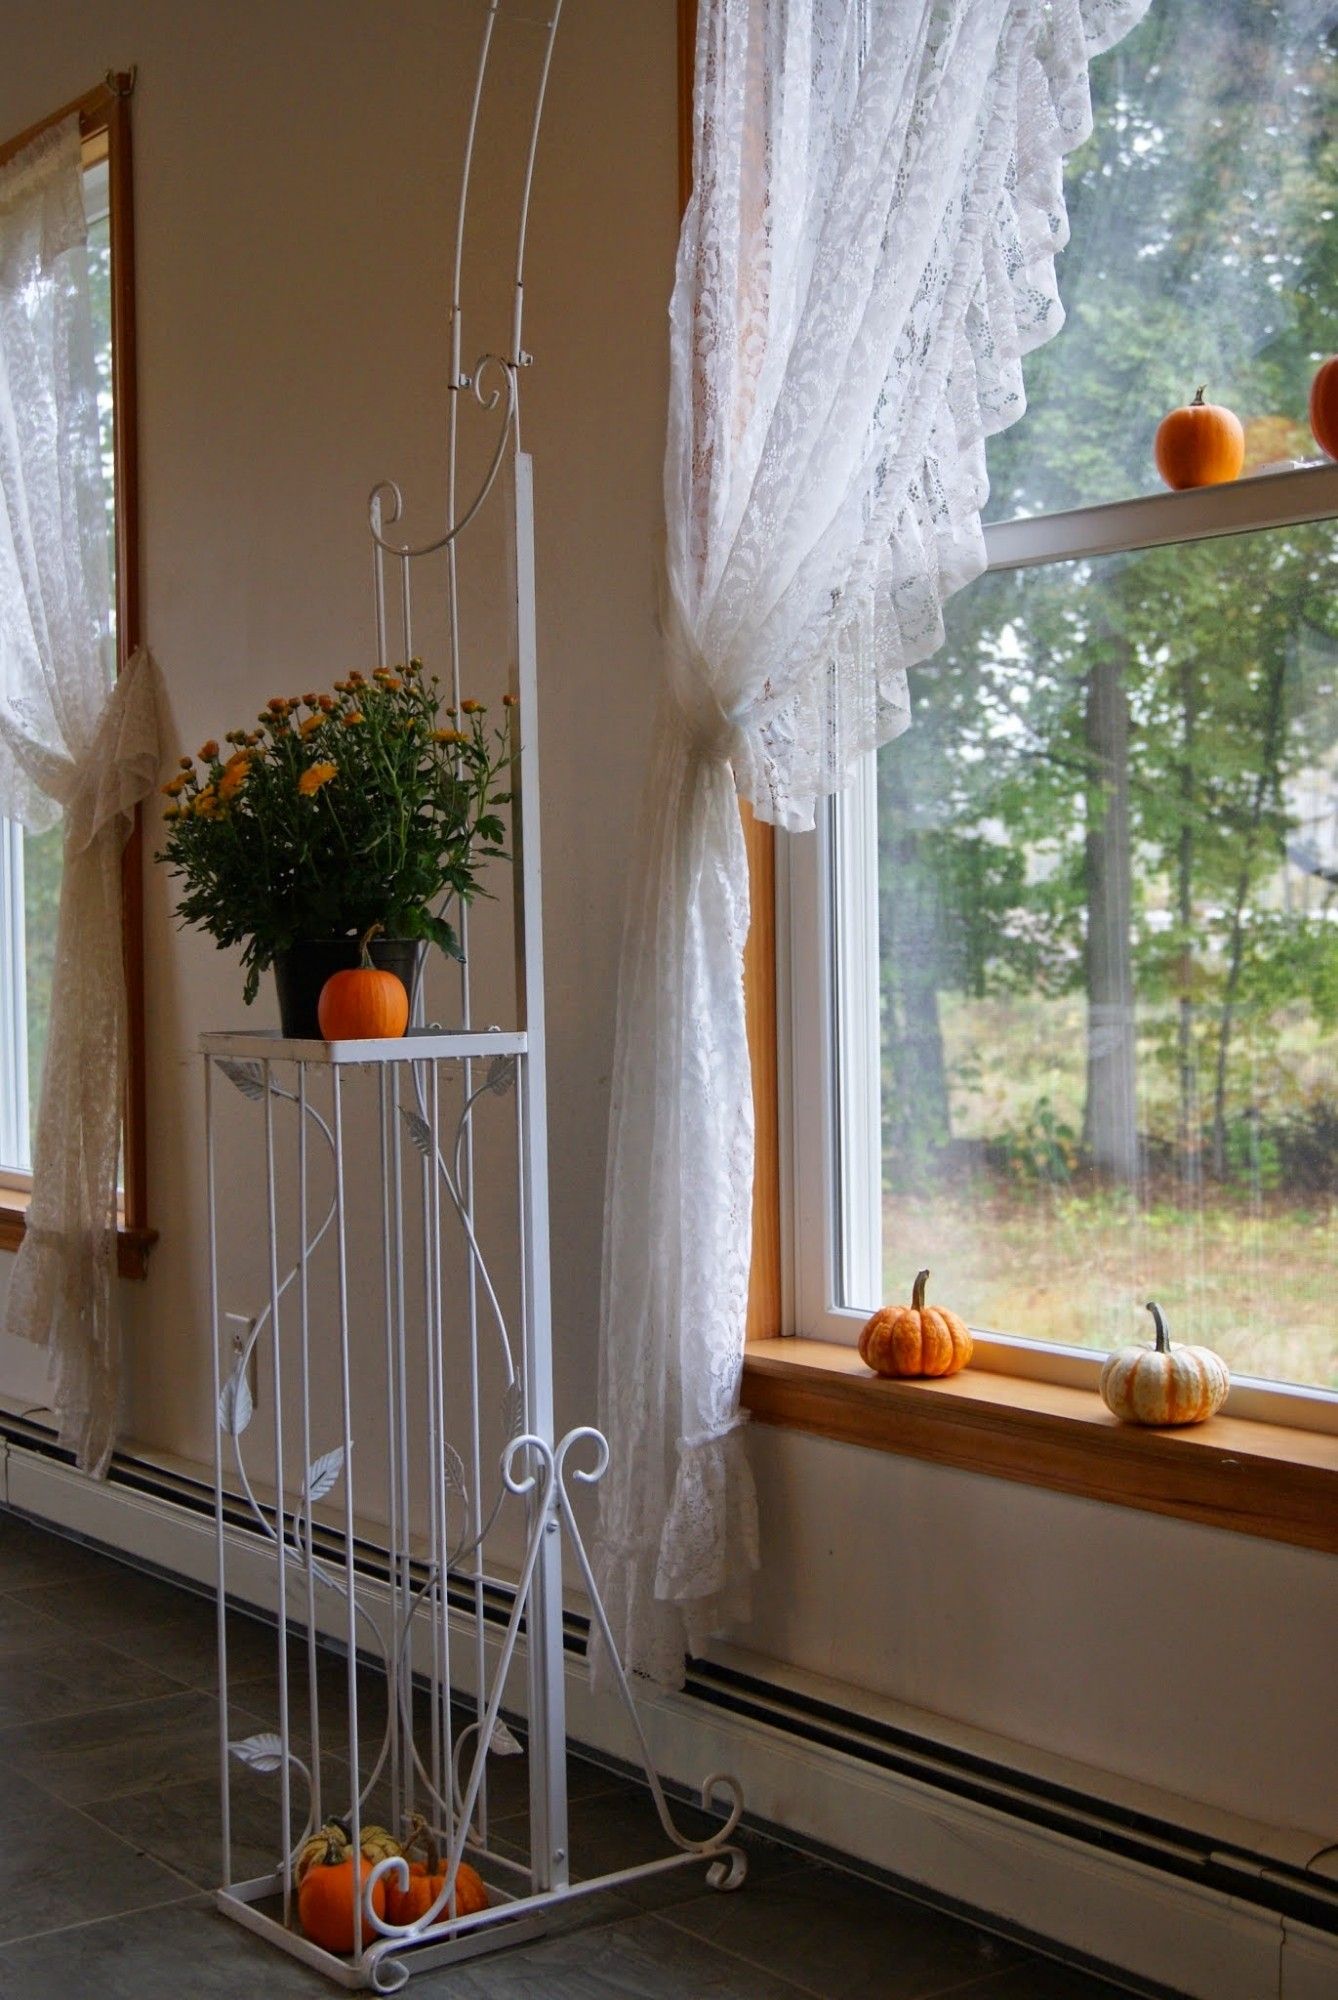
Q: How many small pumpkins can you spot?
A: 8